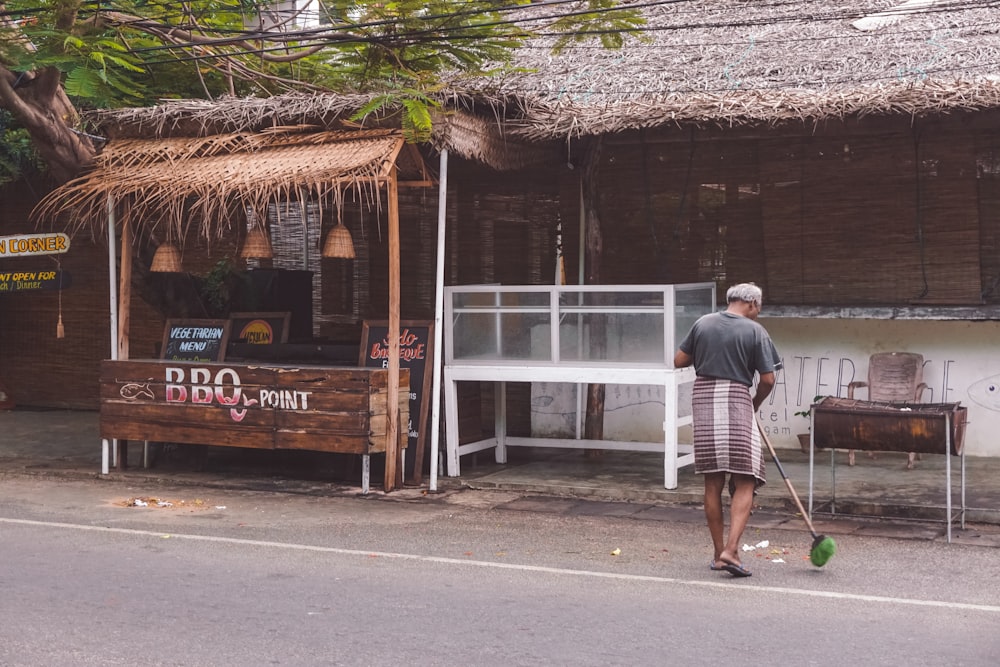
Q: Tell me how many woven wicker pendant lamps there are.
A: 3